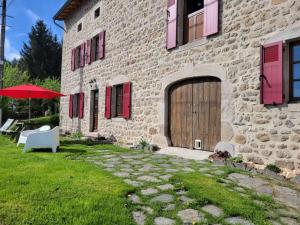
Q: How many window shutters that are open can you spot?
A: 11